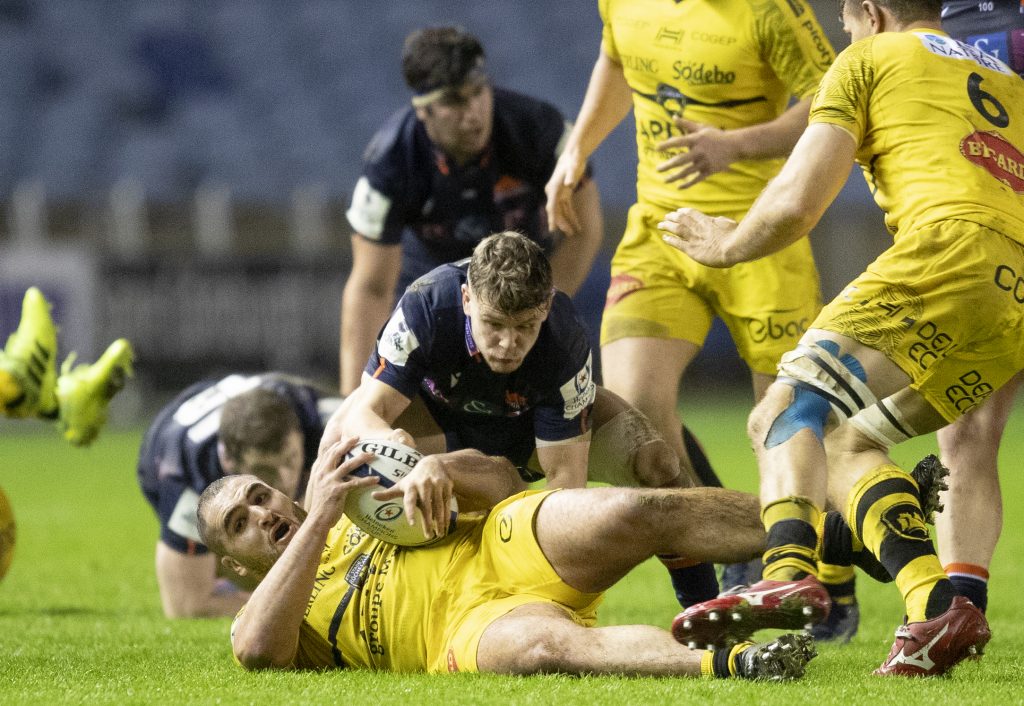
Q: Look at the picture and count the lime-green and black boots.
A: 2